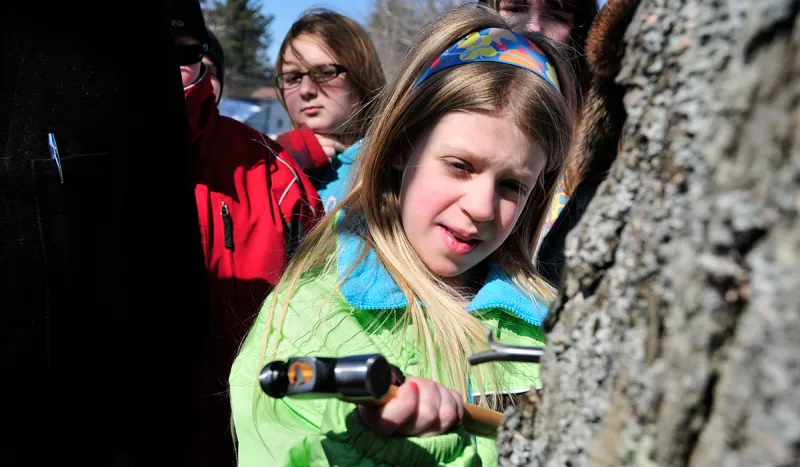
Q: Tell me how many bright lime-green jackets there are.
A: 1